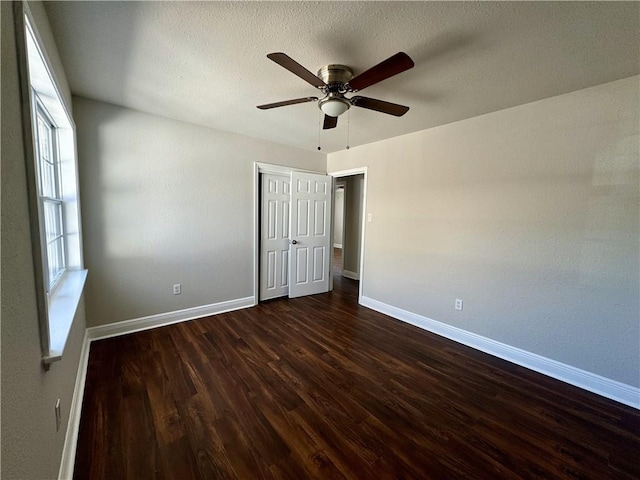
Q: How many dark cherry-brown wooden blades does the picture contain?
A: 5